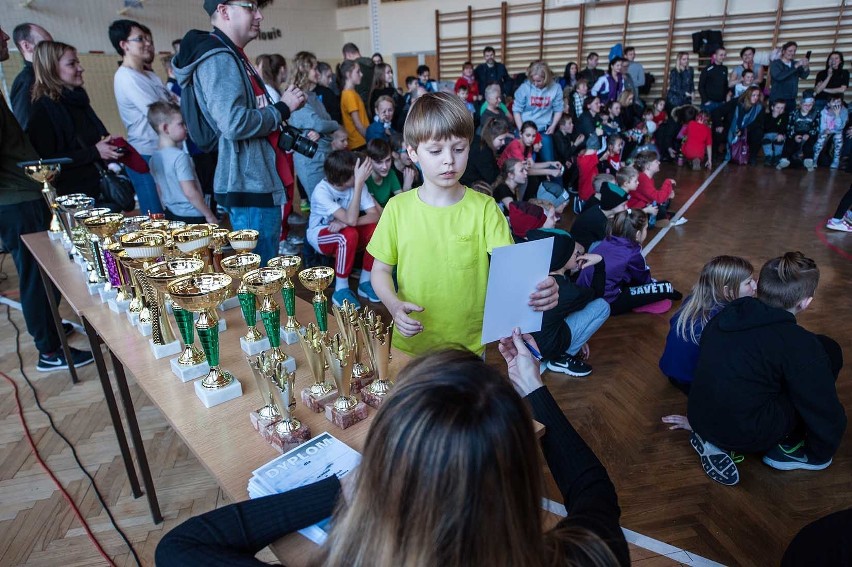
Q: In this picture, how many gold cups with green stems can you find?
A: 6